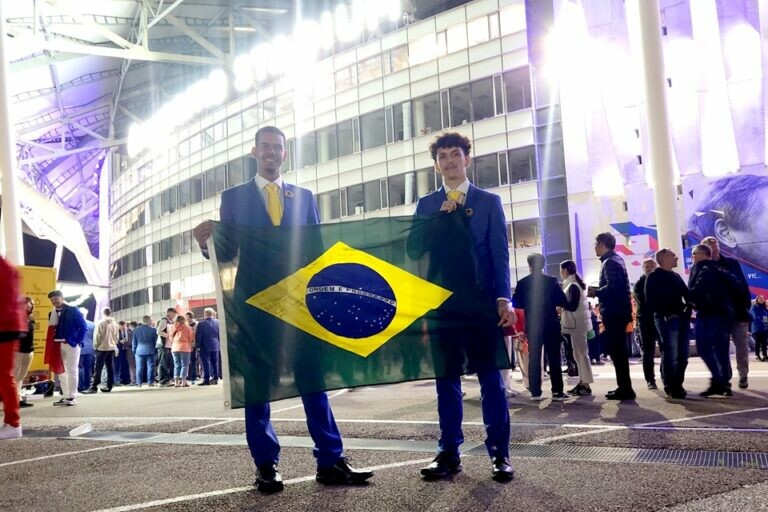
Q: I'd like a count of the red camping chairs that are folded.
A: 0